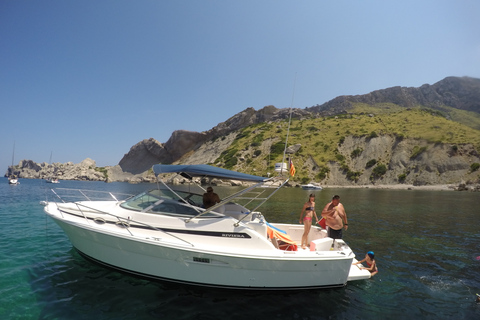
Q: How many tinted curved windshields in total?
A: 1